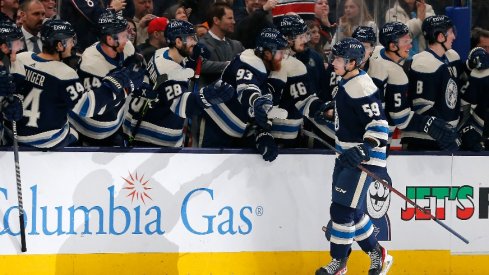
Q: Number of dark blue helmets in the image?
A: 10